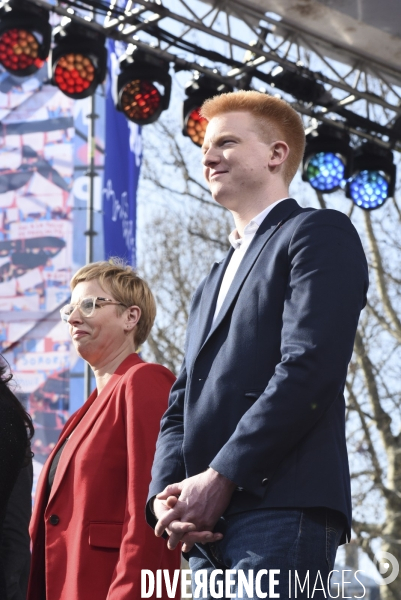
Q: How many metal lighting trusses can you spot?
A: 1